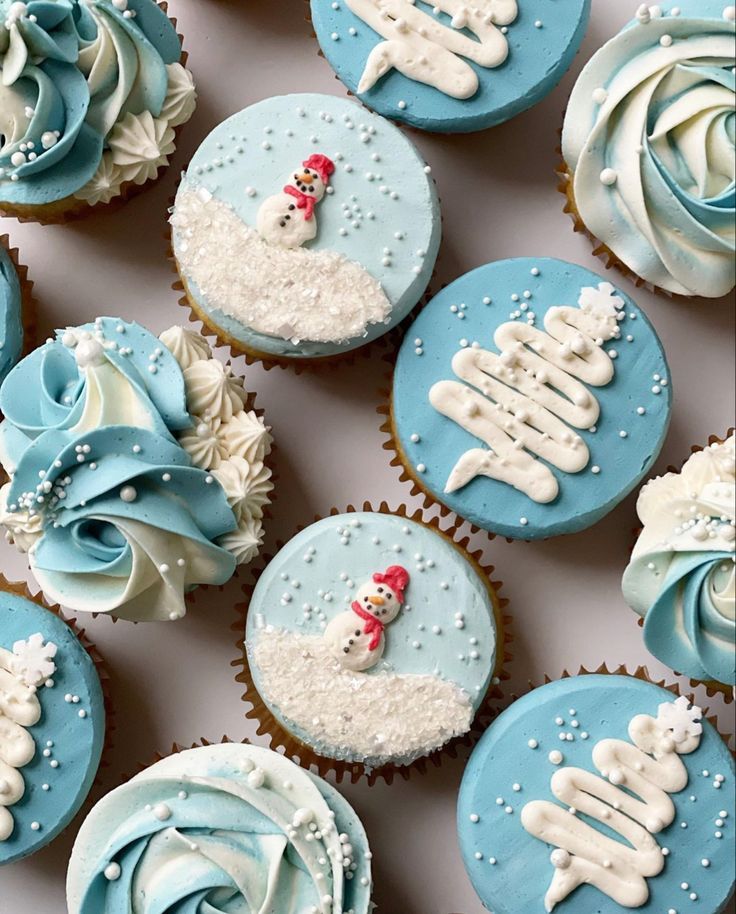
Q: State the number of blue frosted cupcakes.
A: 12